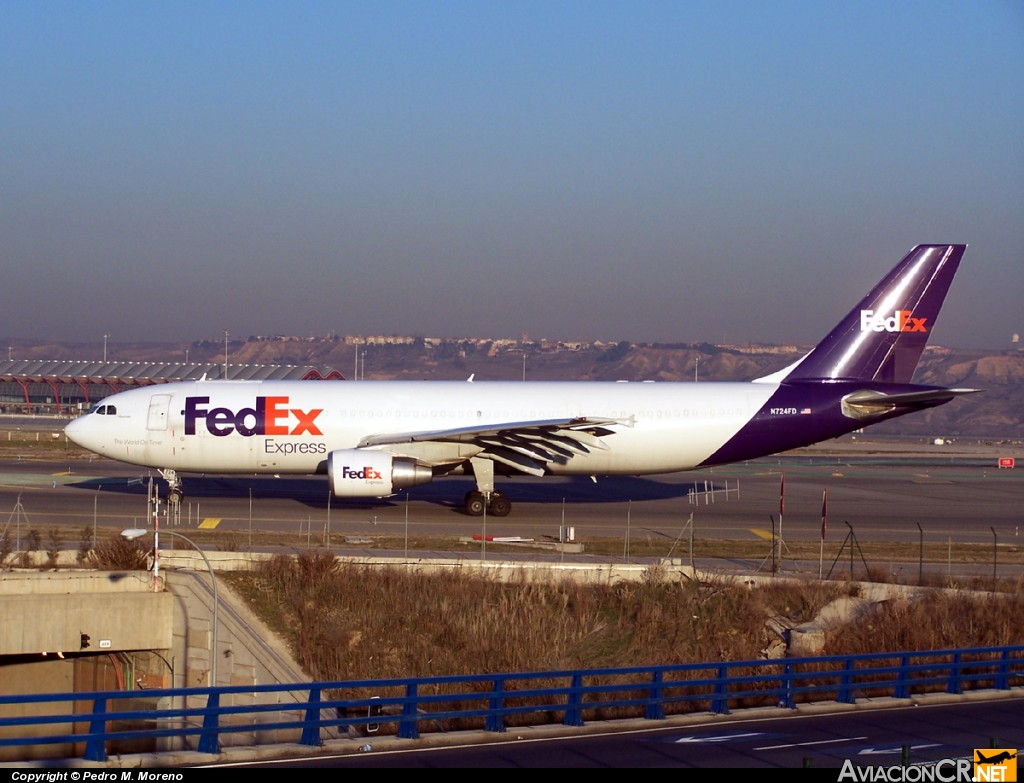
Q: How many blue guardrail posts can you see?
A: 13